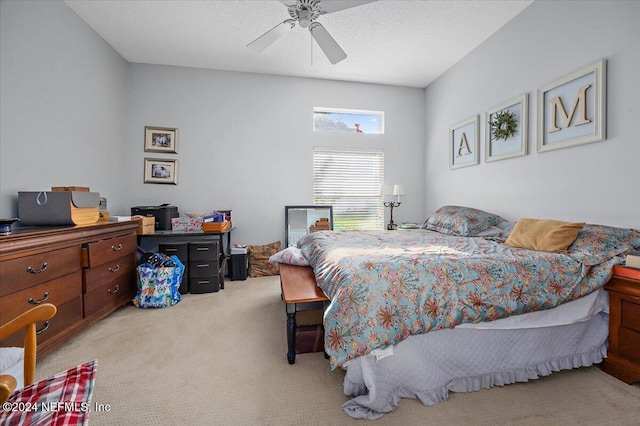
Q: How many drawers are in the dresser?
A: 6